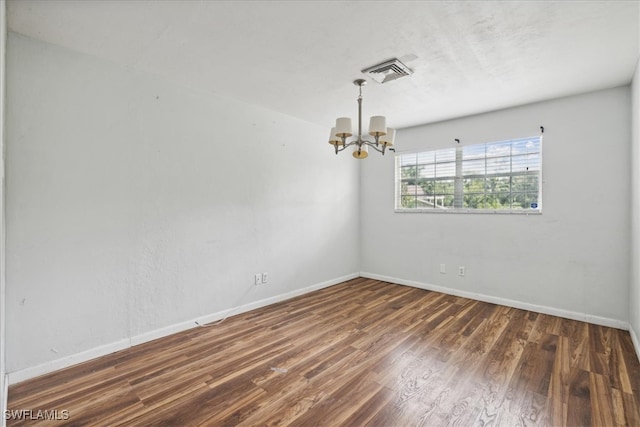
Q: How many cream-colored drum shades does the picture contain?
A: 5